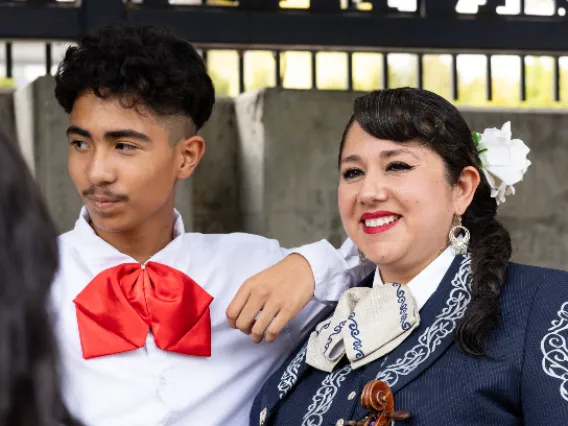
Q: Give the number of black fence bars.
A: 13